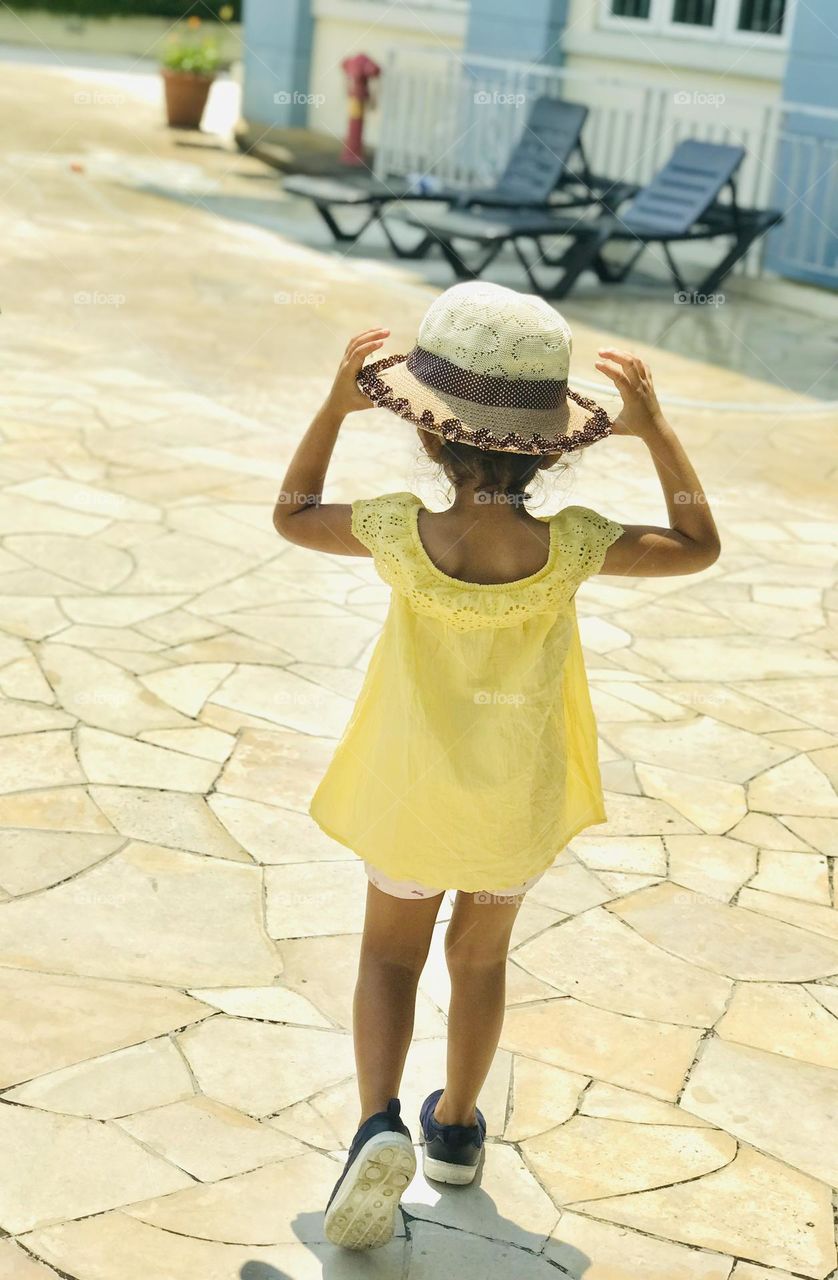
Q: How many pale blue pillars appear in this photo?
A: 3